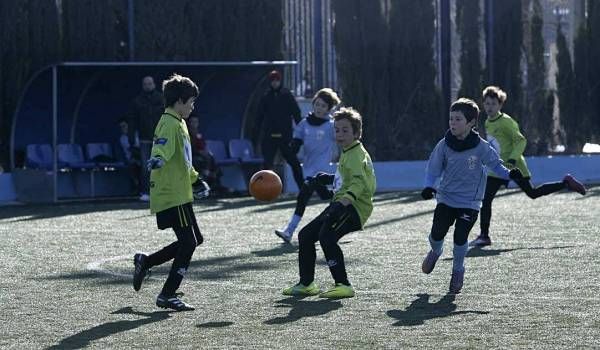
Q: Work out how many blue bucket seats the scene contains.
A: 5